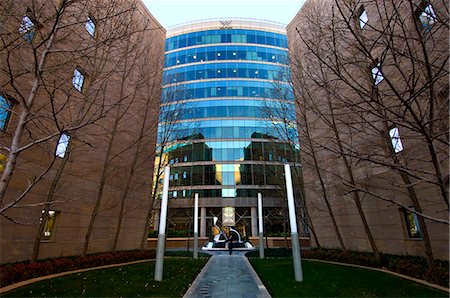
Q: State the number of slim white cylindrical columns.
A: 4